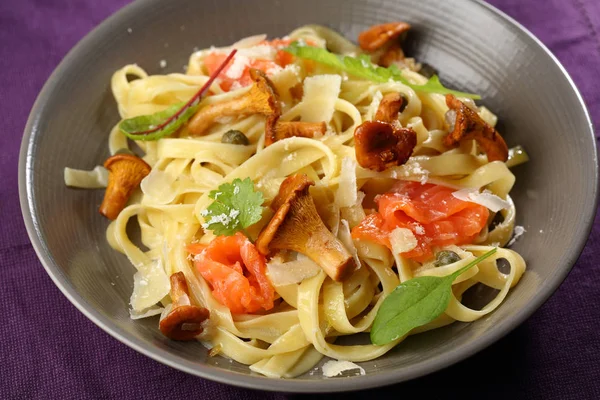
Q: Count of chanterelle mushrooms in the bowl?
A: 8